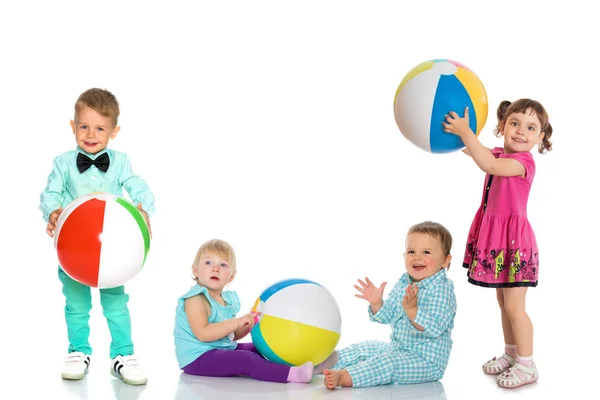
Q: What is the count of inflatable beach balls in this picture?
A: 3